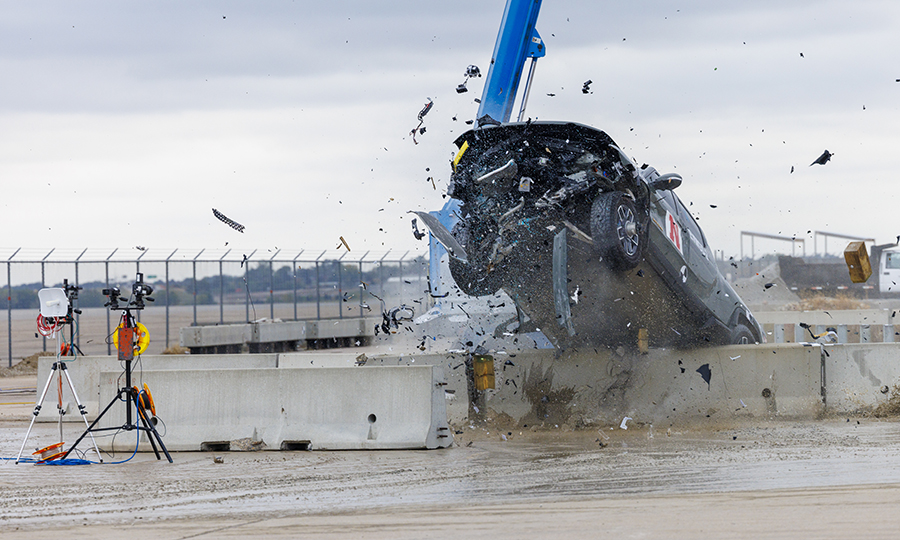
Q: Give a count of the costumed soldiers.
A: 0